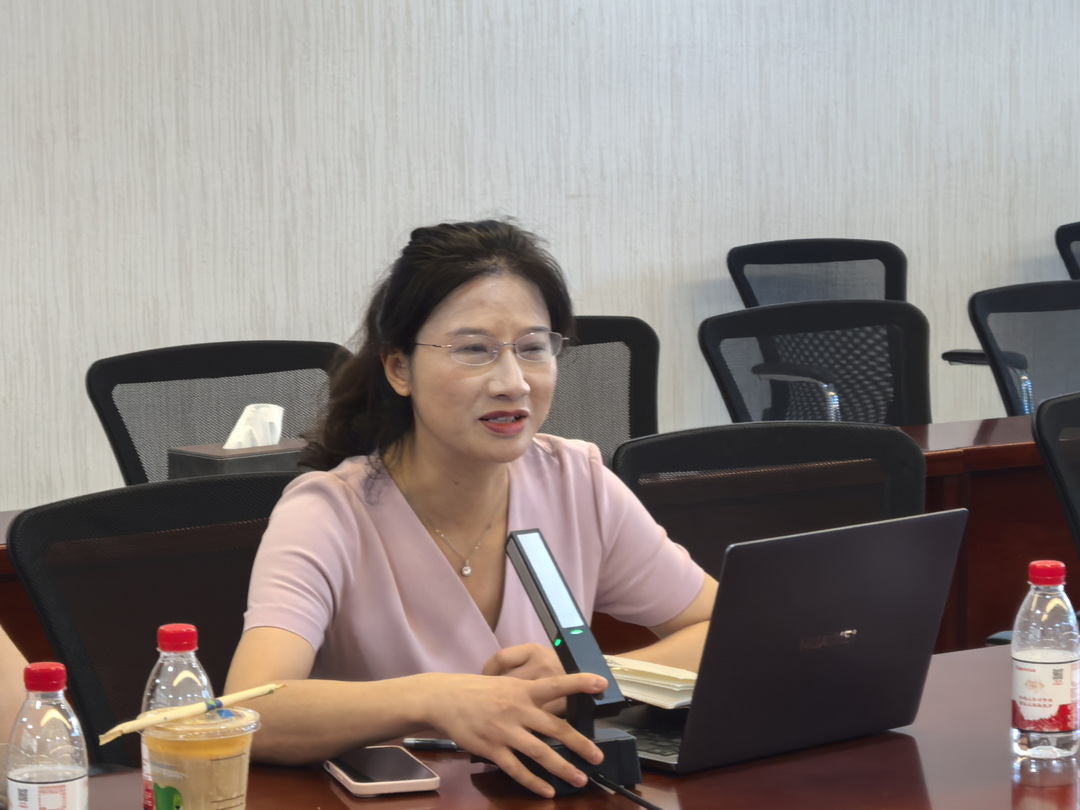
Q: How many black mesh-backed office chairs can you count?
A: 9